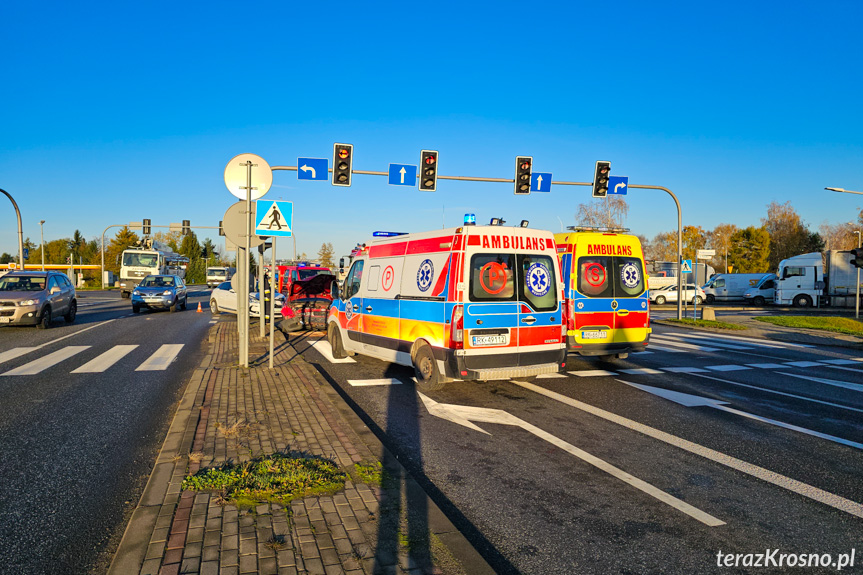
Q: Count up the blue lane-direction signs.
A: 4